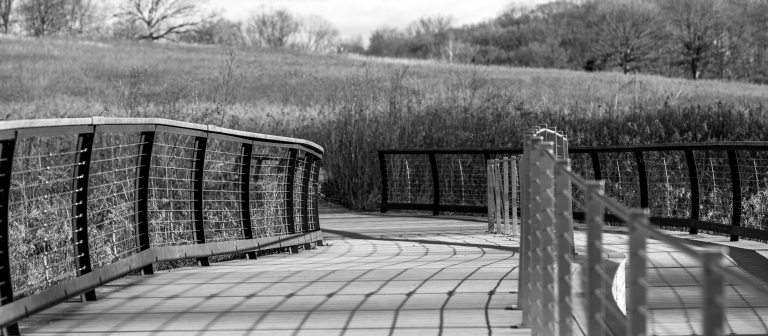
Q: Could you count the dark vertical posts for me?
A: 15